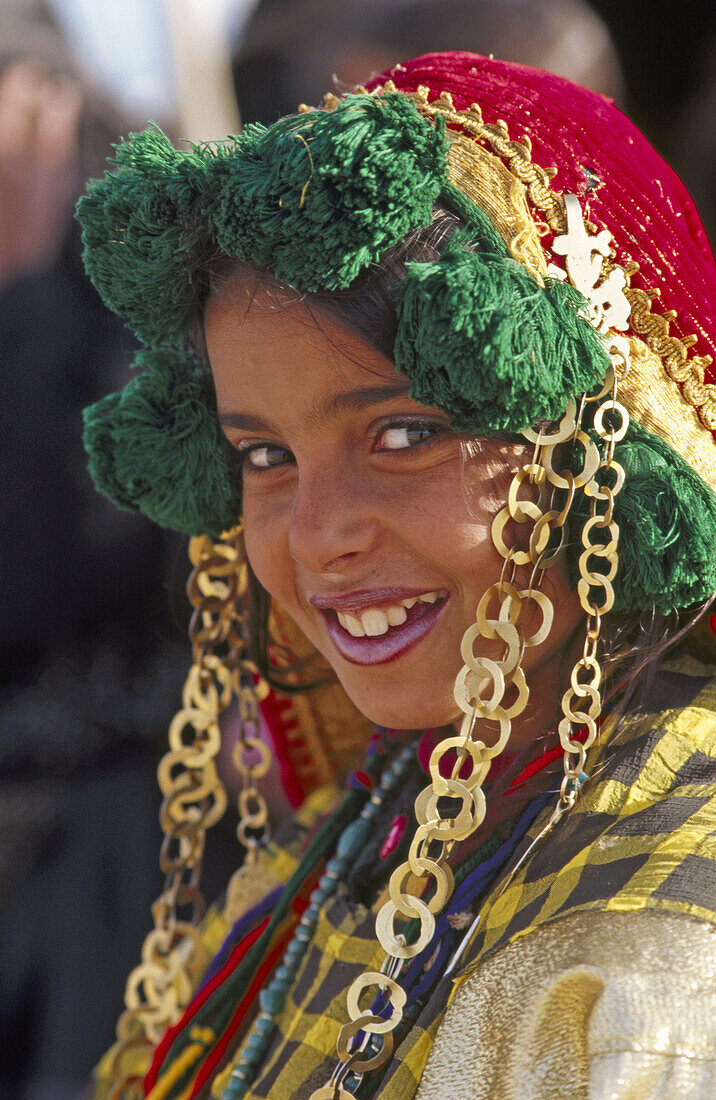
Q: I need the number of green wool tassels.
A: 5